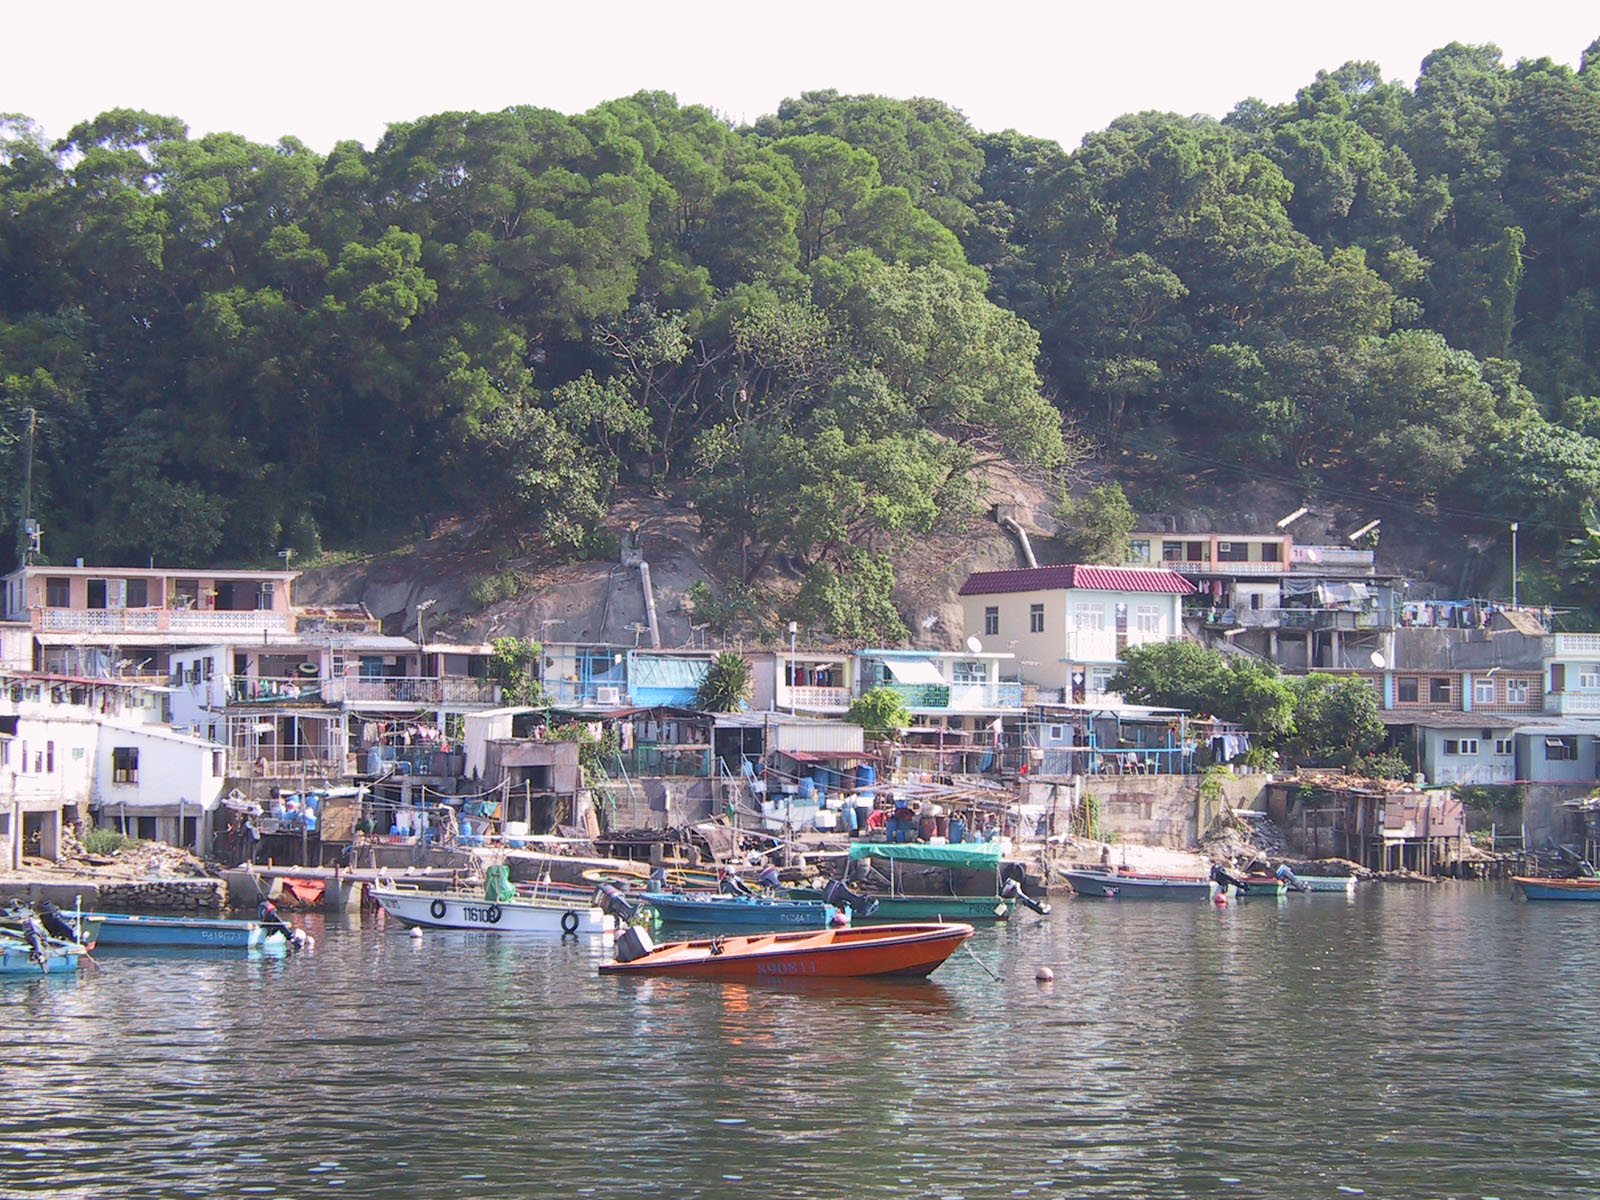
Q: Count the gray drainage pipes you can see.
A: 2